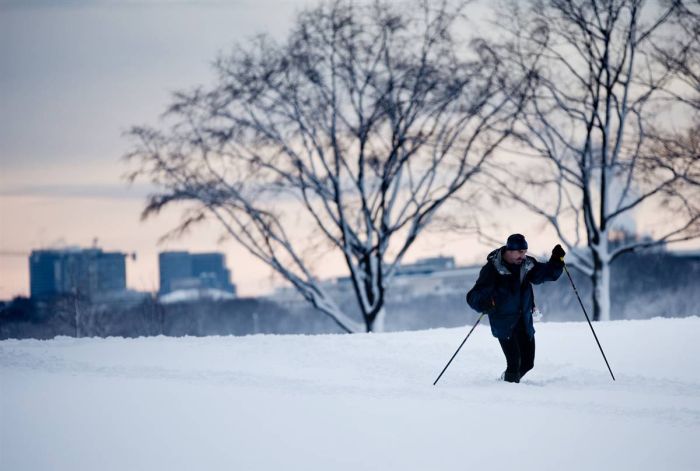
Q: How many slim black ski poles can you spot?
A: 2